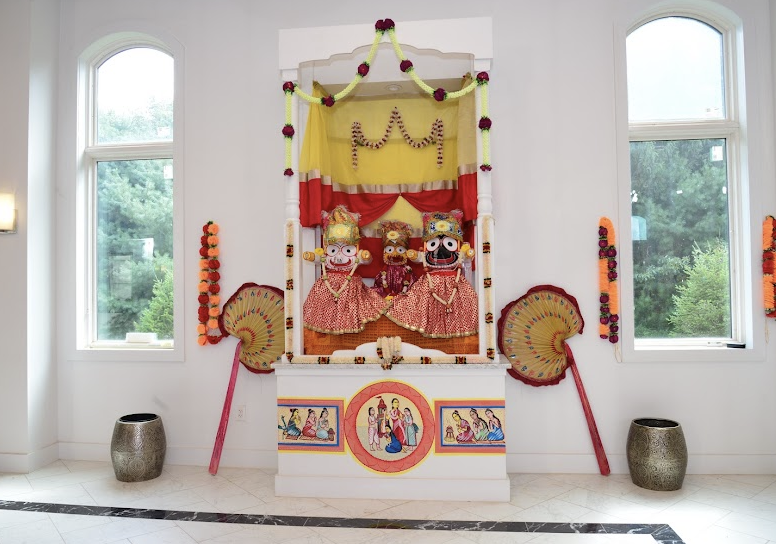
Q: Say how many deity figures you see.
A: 3